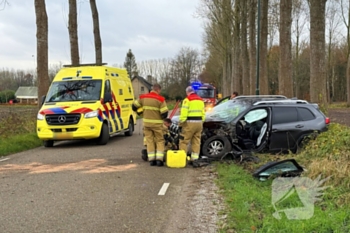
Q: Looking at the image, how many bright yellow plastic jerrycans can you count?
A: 1